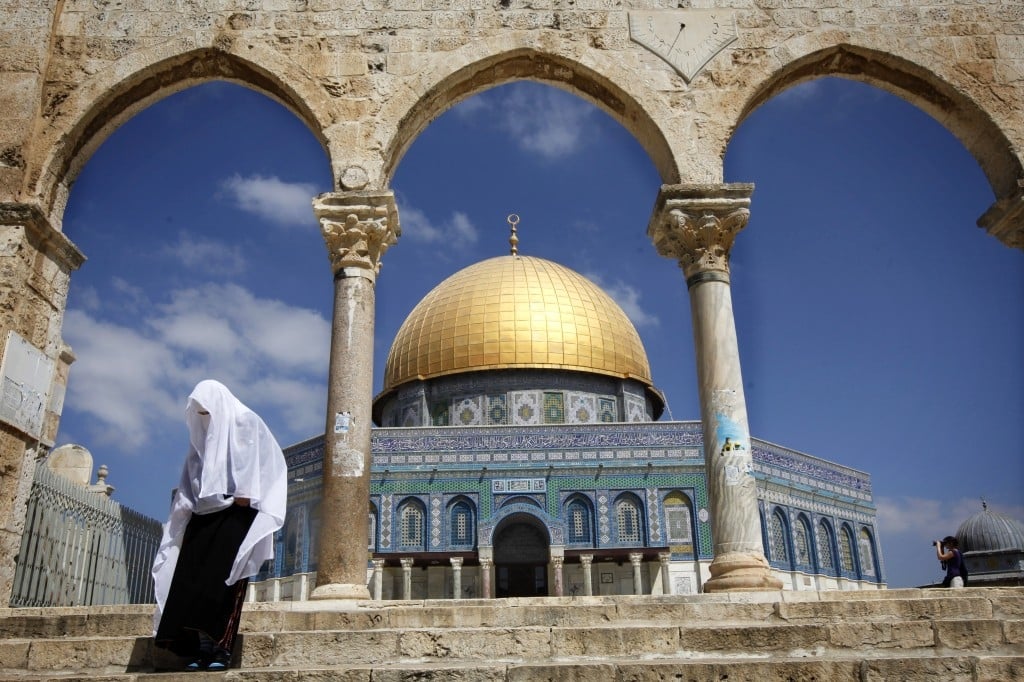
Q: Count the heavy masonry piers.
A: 1